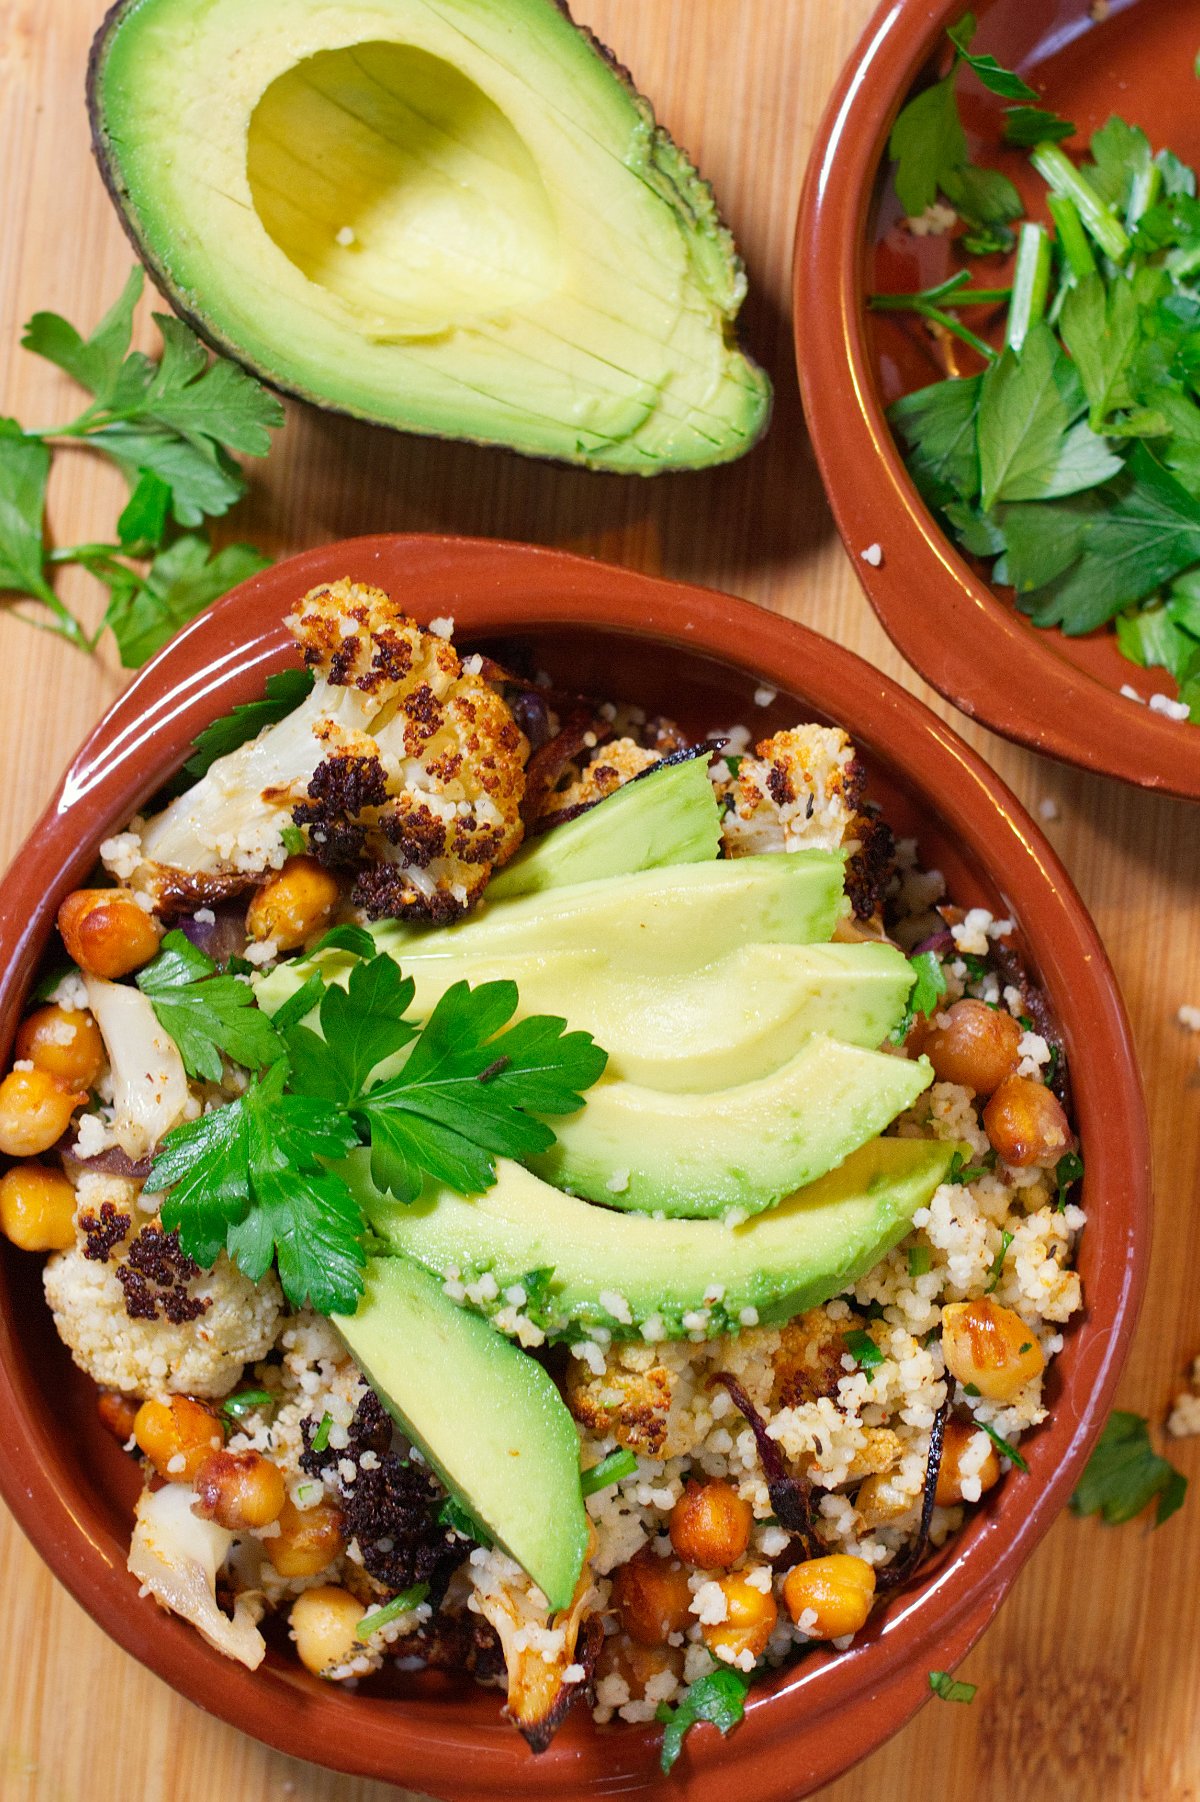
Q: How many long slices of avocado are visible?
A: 6